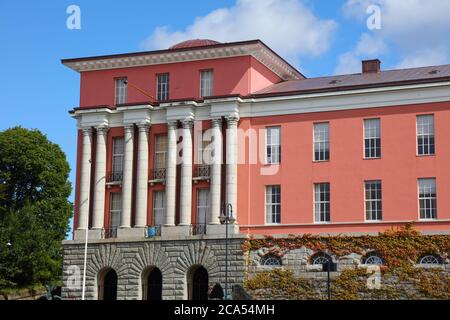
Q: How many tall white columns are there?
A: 8